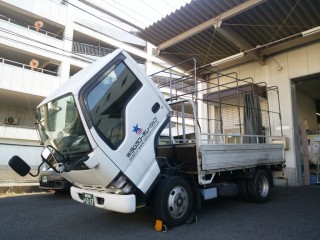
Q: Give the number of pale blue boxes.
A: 1